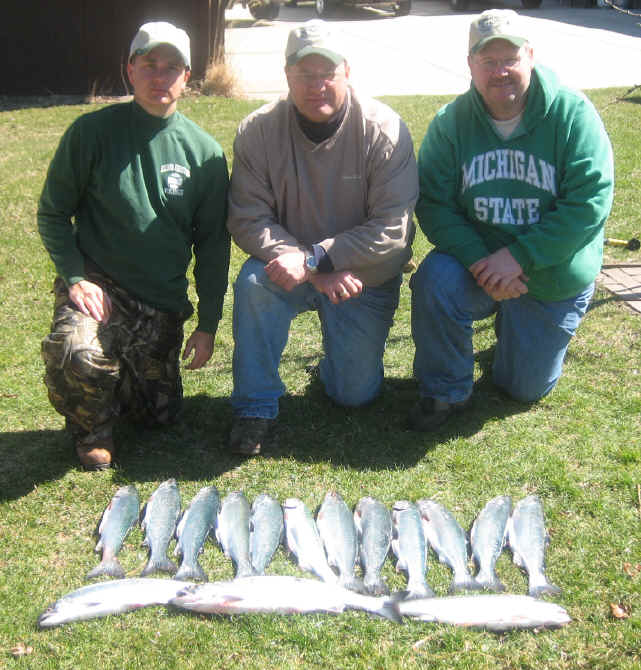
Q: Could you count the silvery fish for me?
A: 15